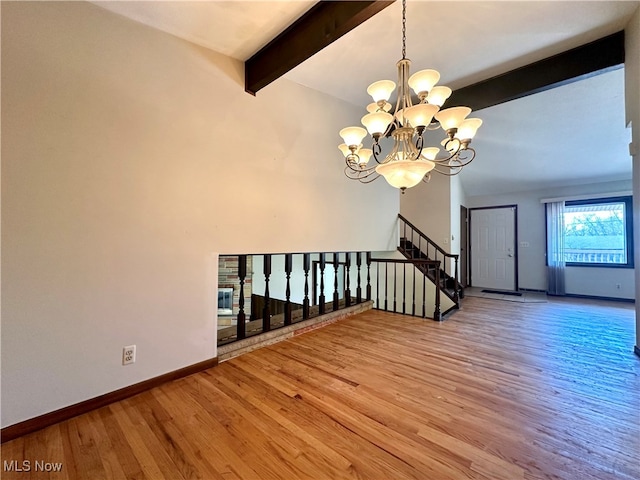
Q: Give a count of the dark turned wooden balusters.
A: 9